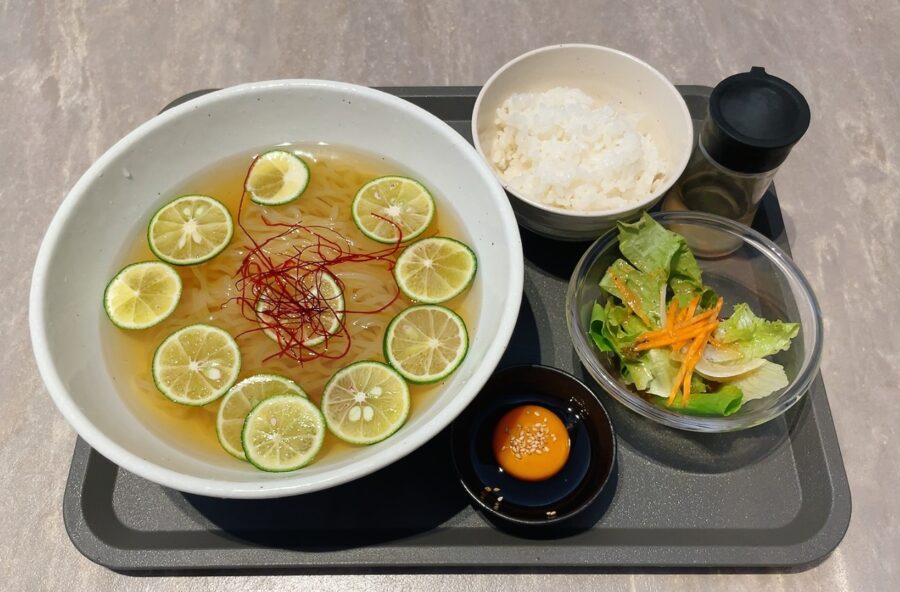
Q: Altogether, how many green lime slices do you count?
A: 11